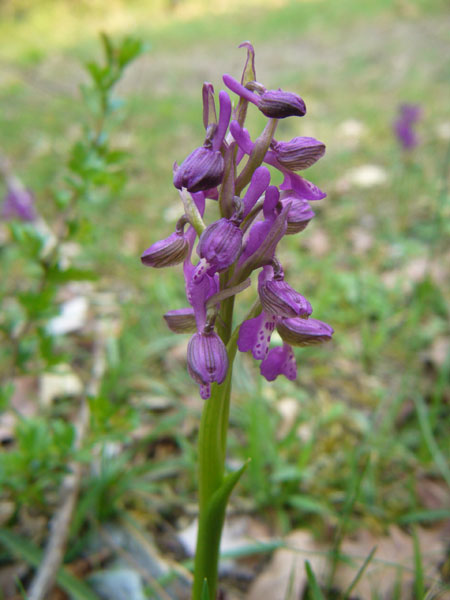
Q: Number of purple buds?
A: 10